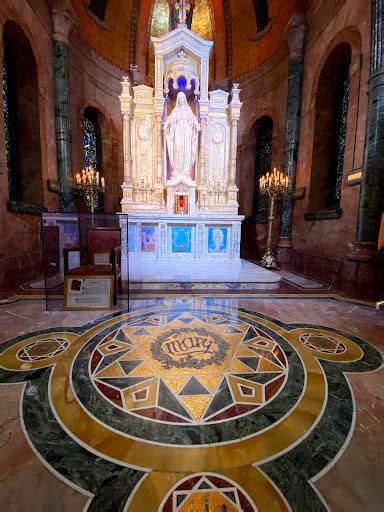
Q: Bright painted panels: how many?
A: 3